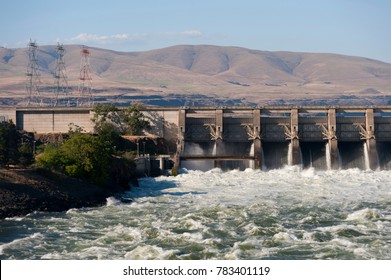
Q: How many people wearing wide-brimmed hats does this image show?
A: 0